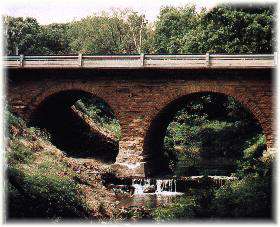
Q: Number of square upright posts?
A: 5